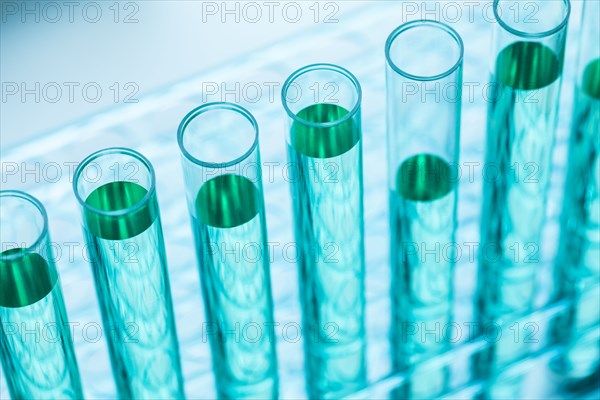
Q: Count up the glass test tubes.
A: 7